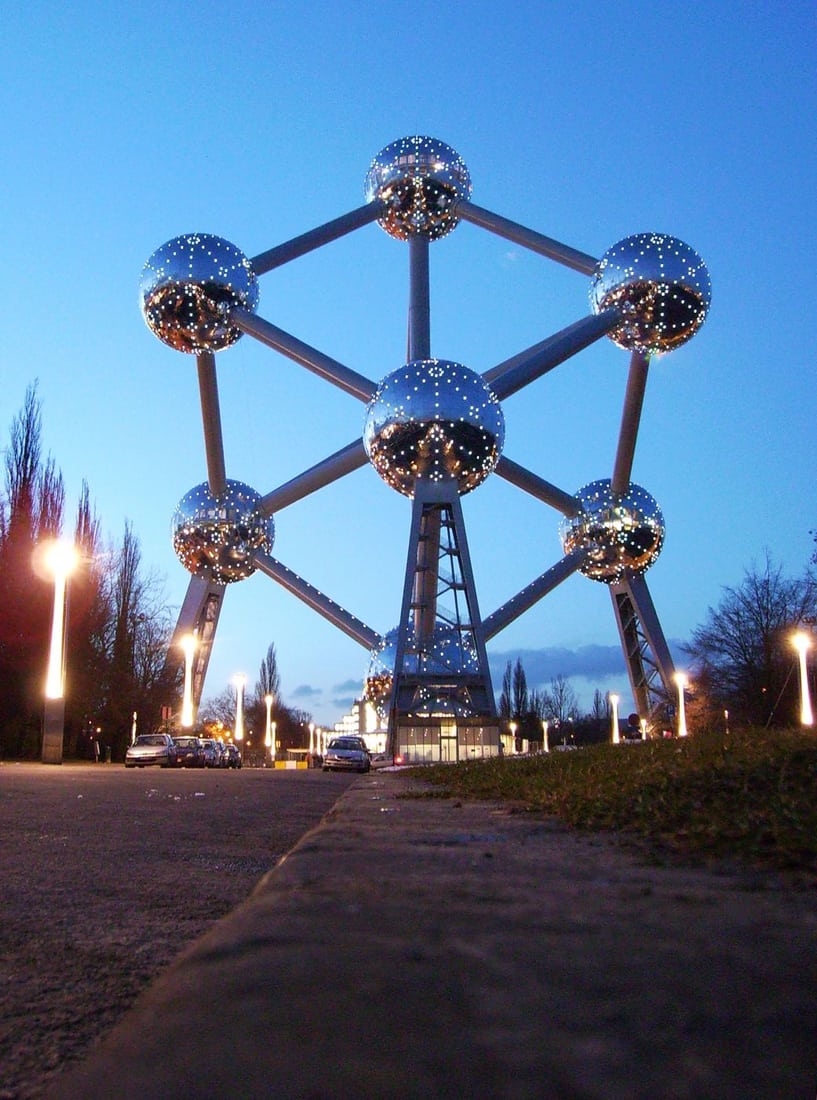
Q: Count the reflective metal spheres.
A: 7